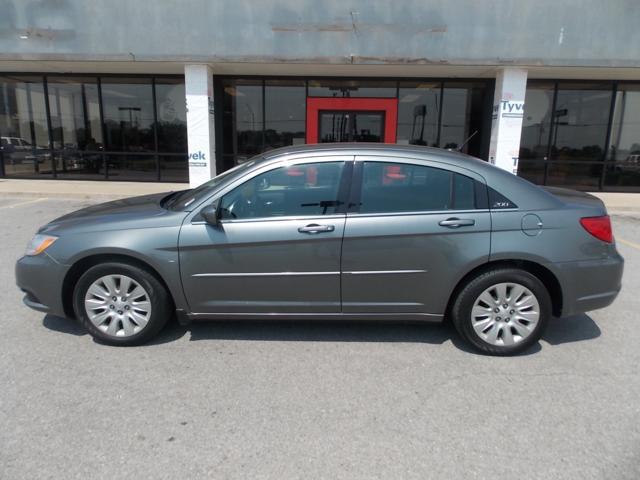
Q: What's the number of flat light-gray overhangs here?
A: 1